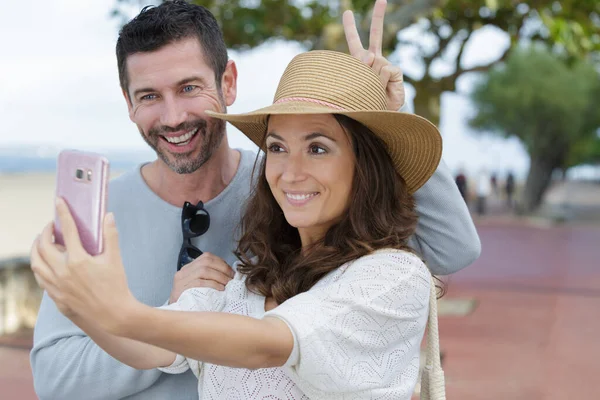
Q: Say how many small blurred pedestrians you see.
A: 4